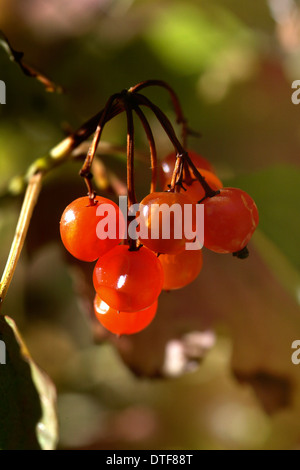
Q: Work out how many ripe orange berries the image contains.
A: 8